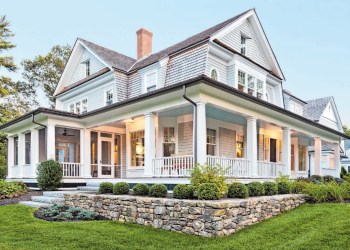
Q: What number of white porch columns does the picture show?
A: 11